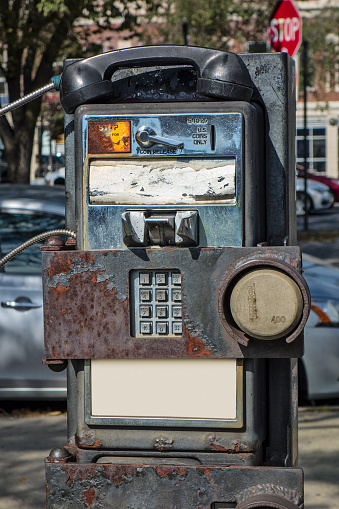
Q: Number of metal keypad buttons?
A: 12